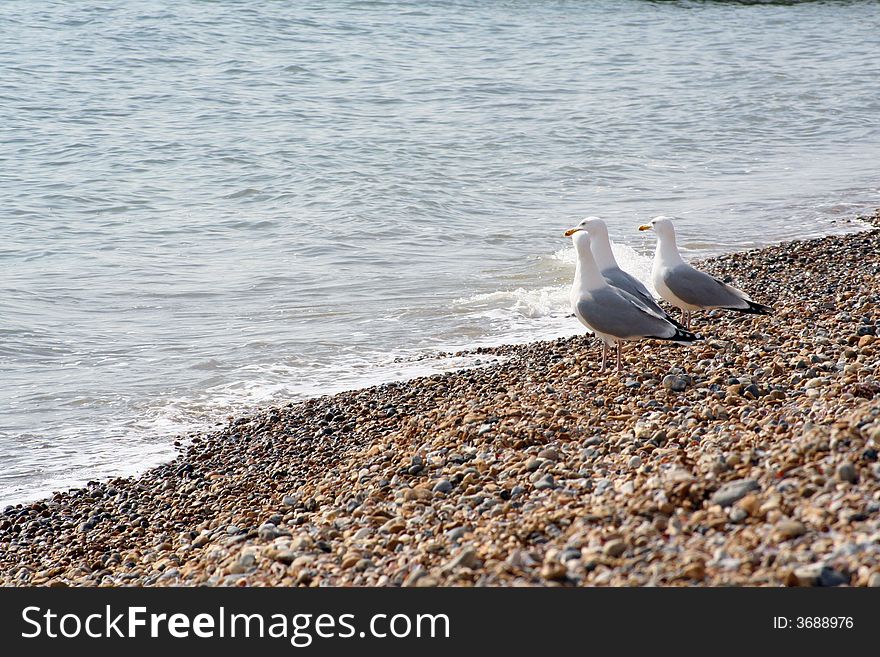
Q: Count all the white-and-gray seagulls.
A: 3